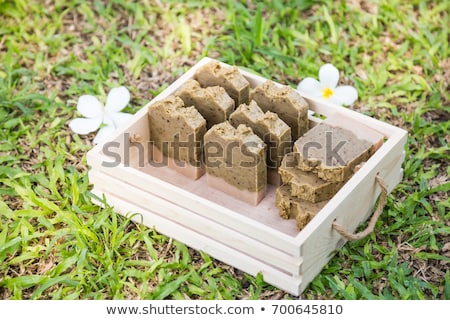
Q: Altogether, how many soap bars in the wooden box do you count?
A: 9